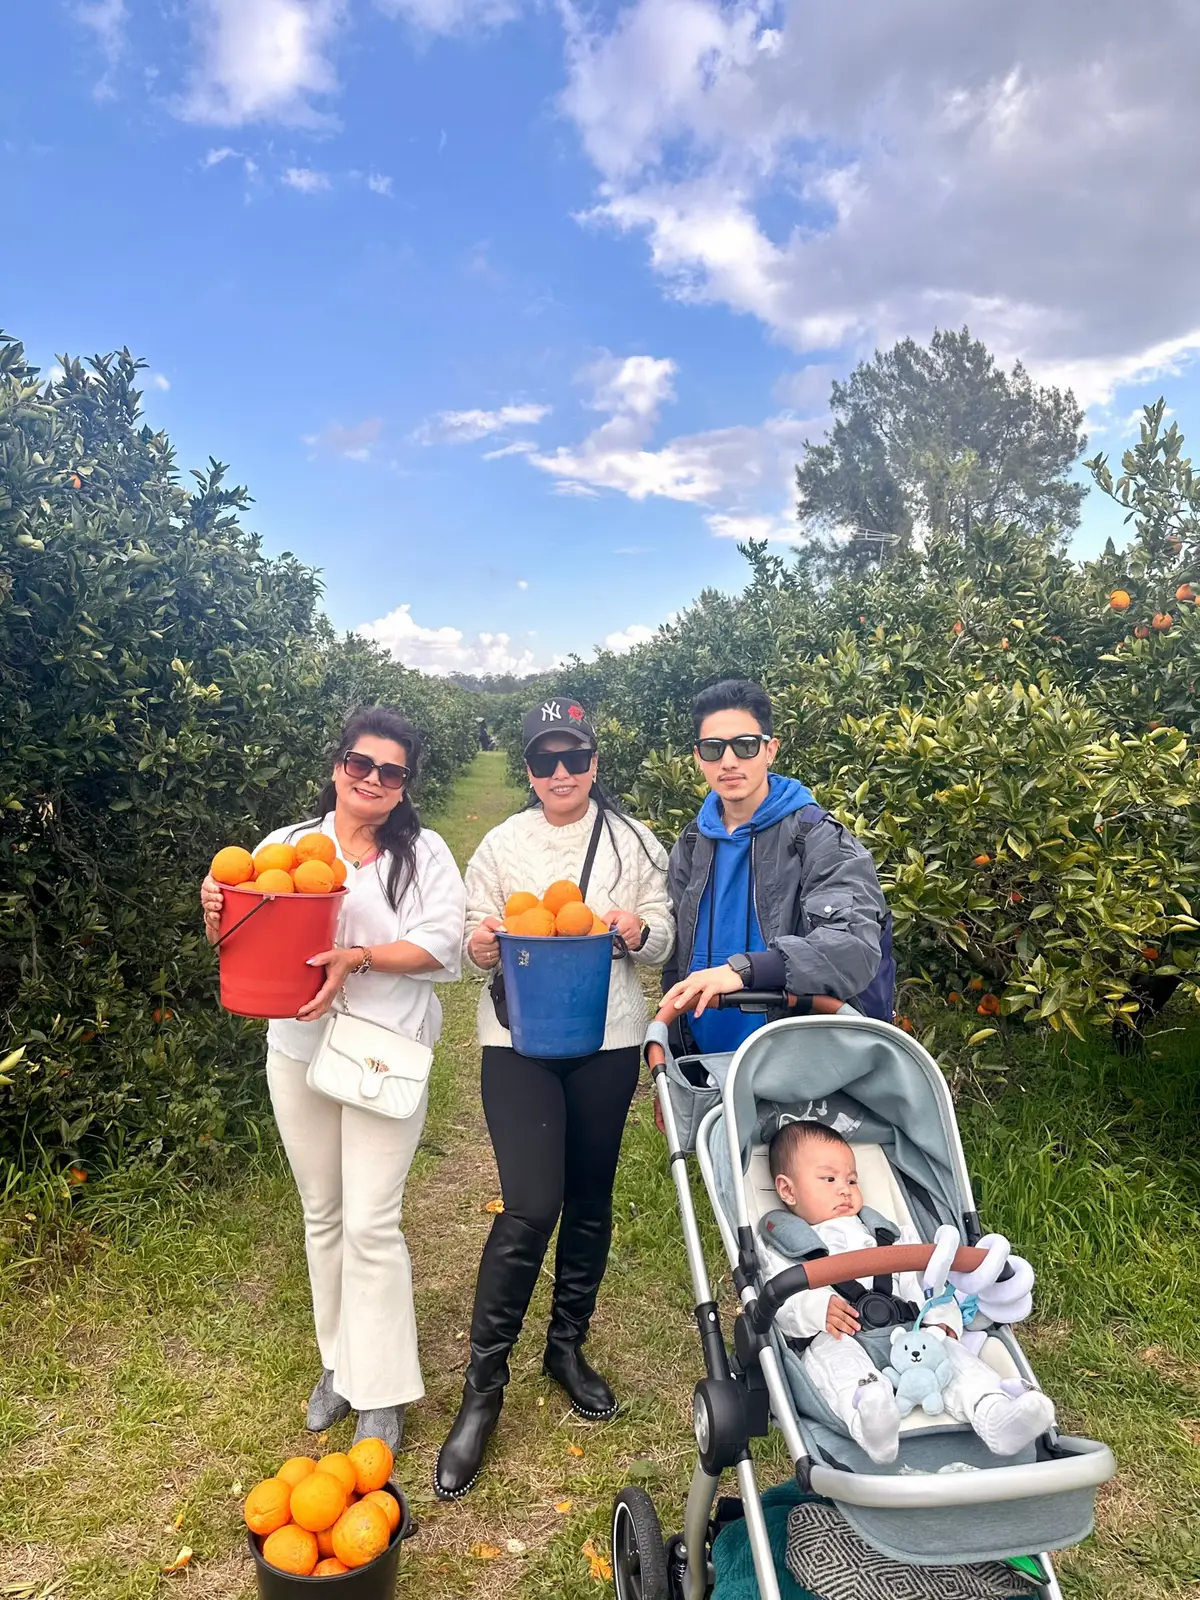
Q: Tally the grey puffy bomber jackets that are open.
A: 1